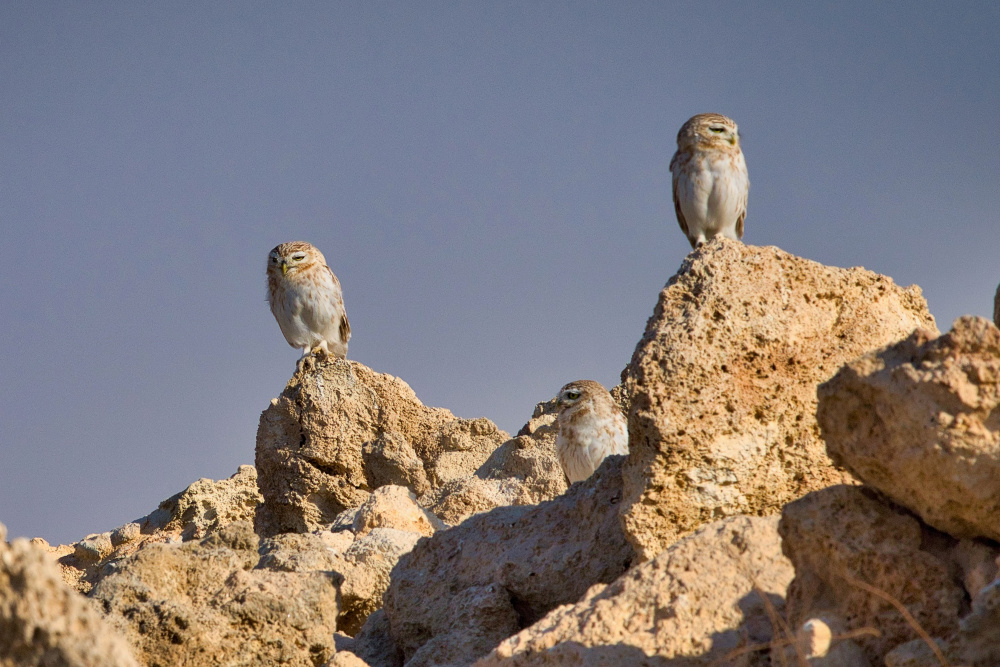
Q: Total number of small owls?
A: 3